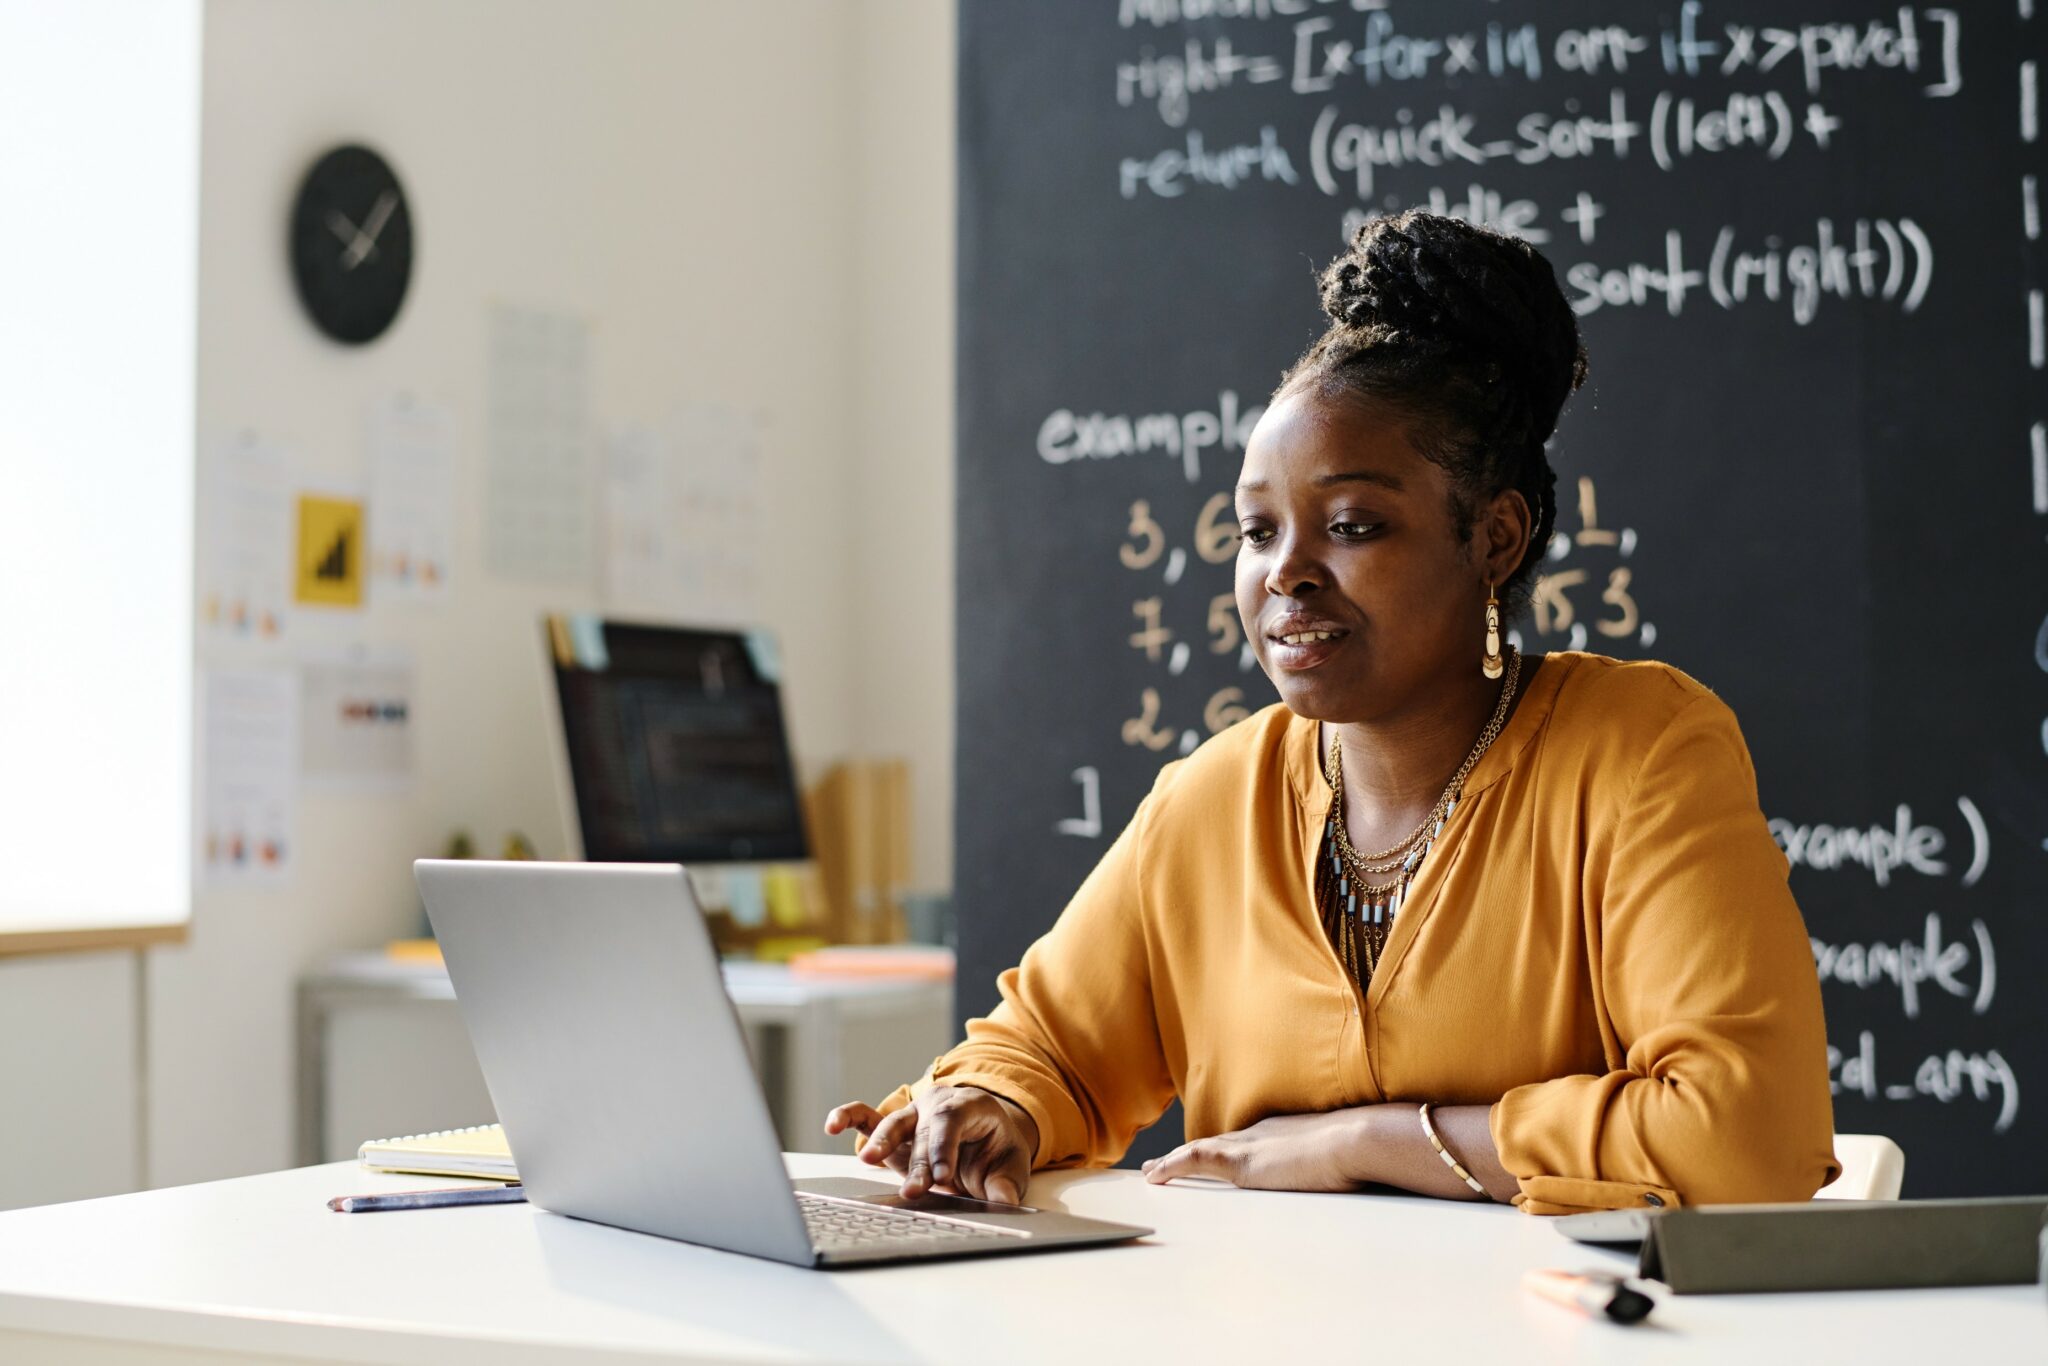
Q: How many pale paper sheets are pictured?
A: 7